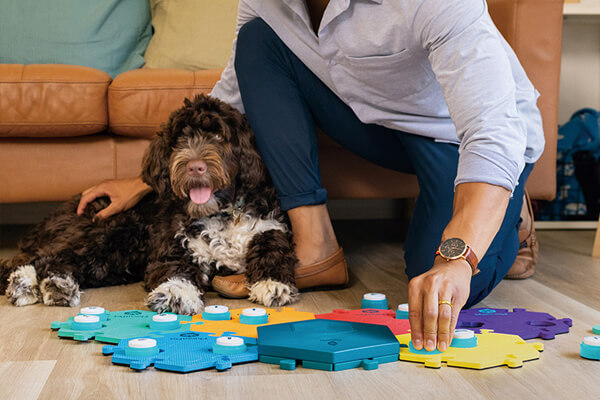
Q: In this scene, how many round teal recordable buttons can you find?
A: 12